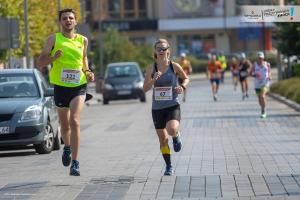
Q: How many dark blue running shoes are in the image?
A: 4